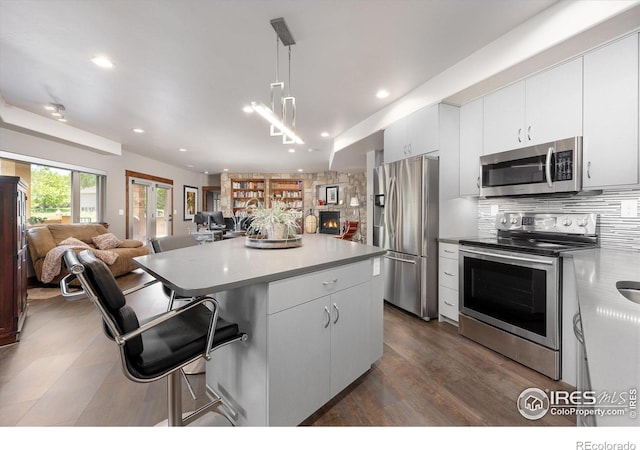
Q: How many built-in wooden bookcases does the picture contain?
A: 2